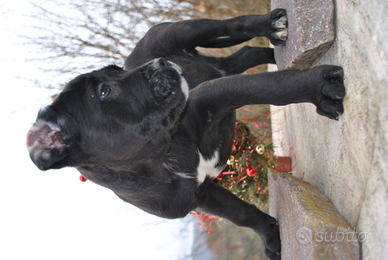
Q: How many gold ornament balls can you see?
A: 2